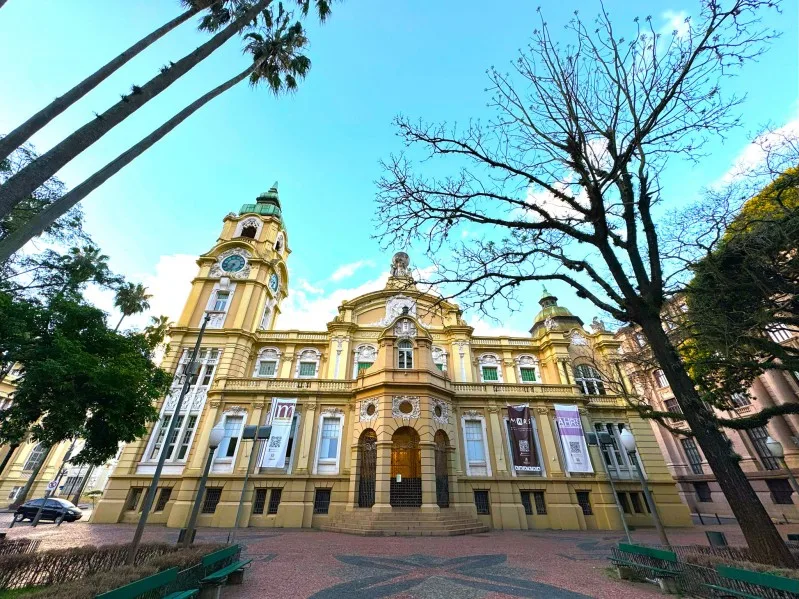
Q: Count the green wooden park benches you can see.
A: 4